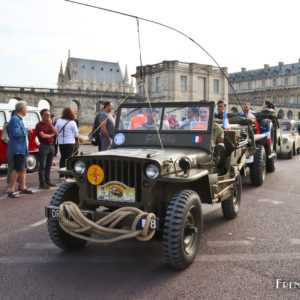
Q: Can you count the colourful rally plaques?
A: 1